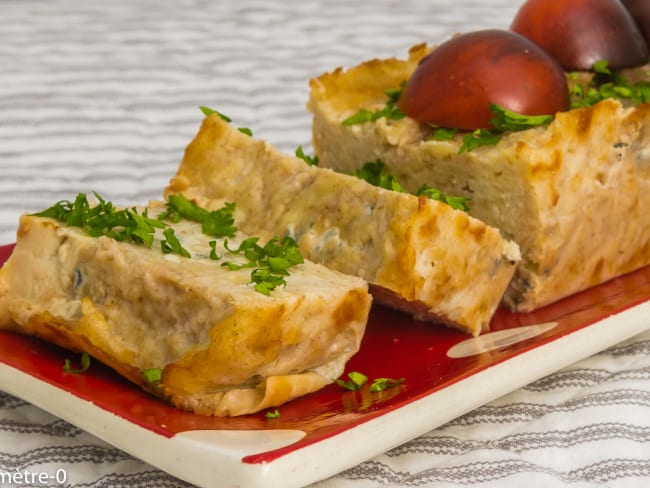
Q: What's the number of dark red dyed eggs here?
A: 0